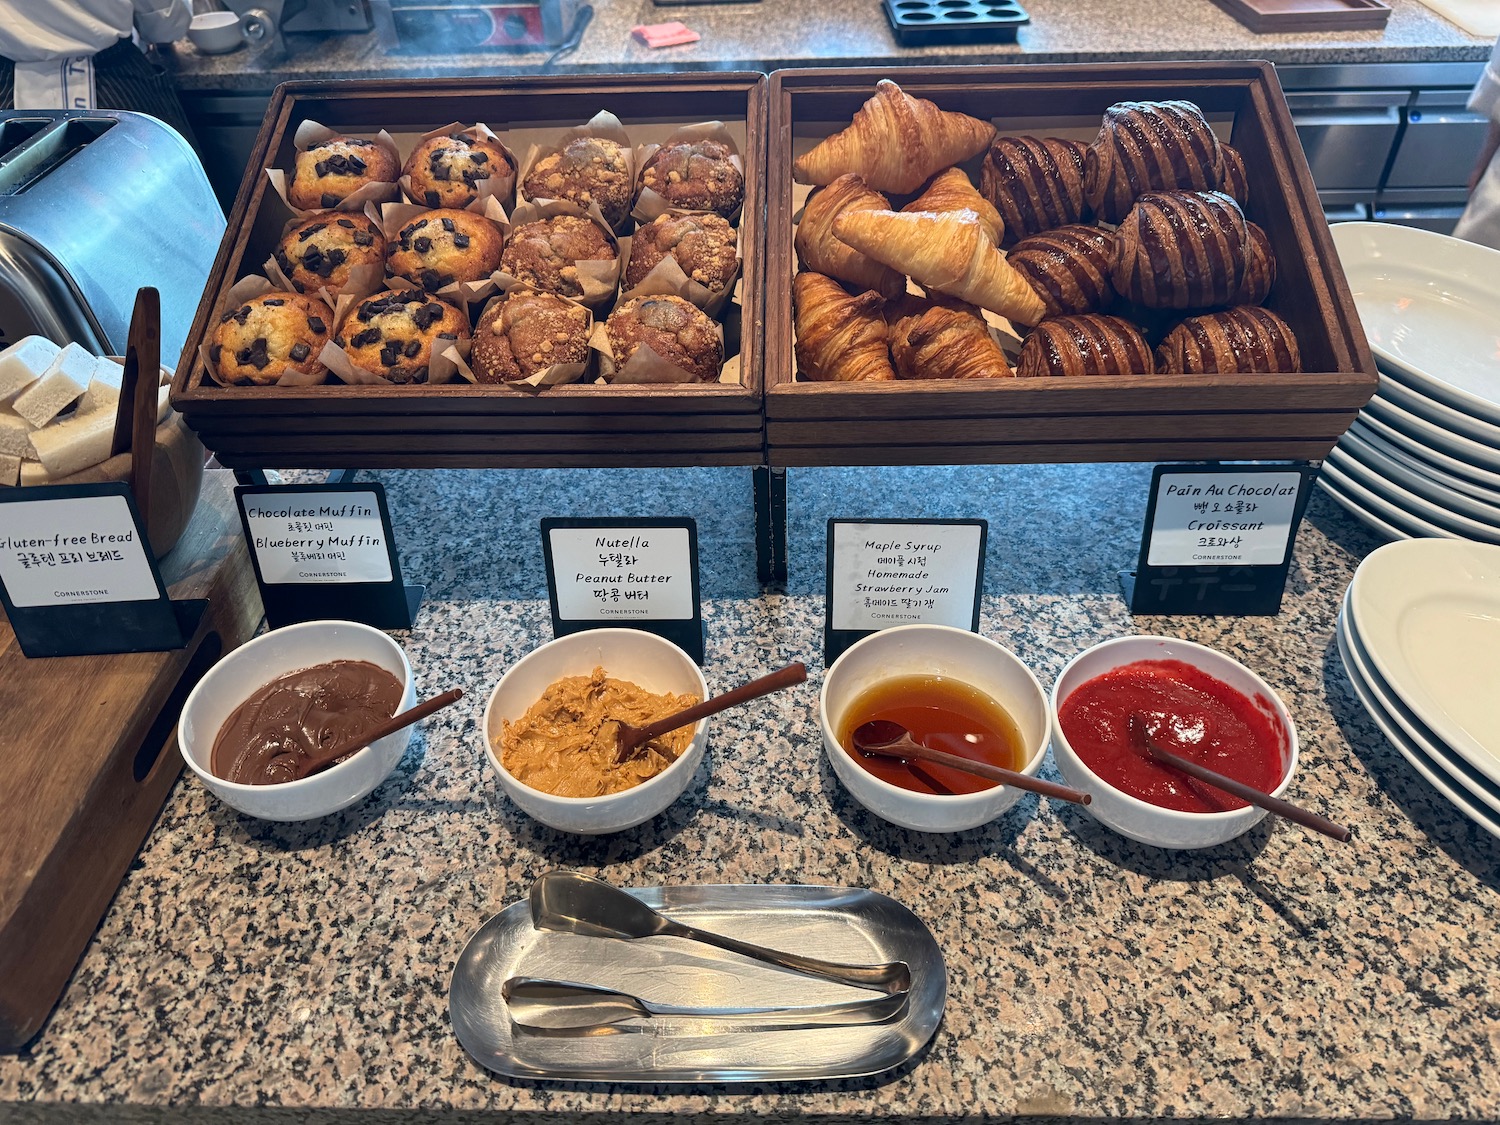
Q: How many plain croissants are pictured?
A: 6